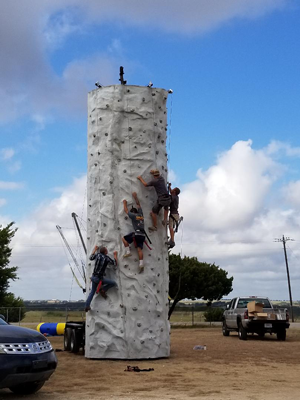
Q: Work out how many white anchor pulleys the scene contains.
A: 3